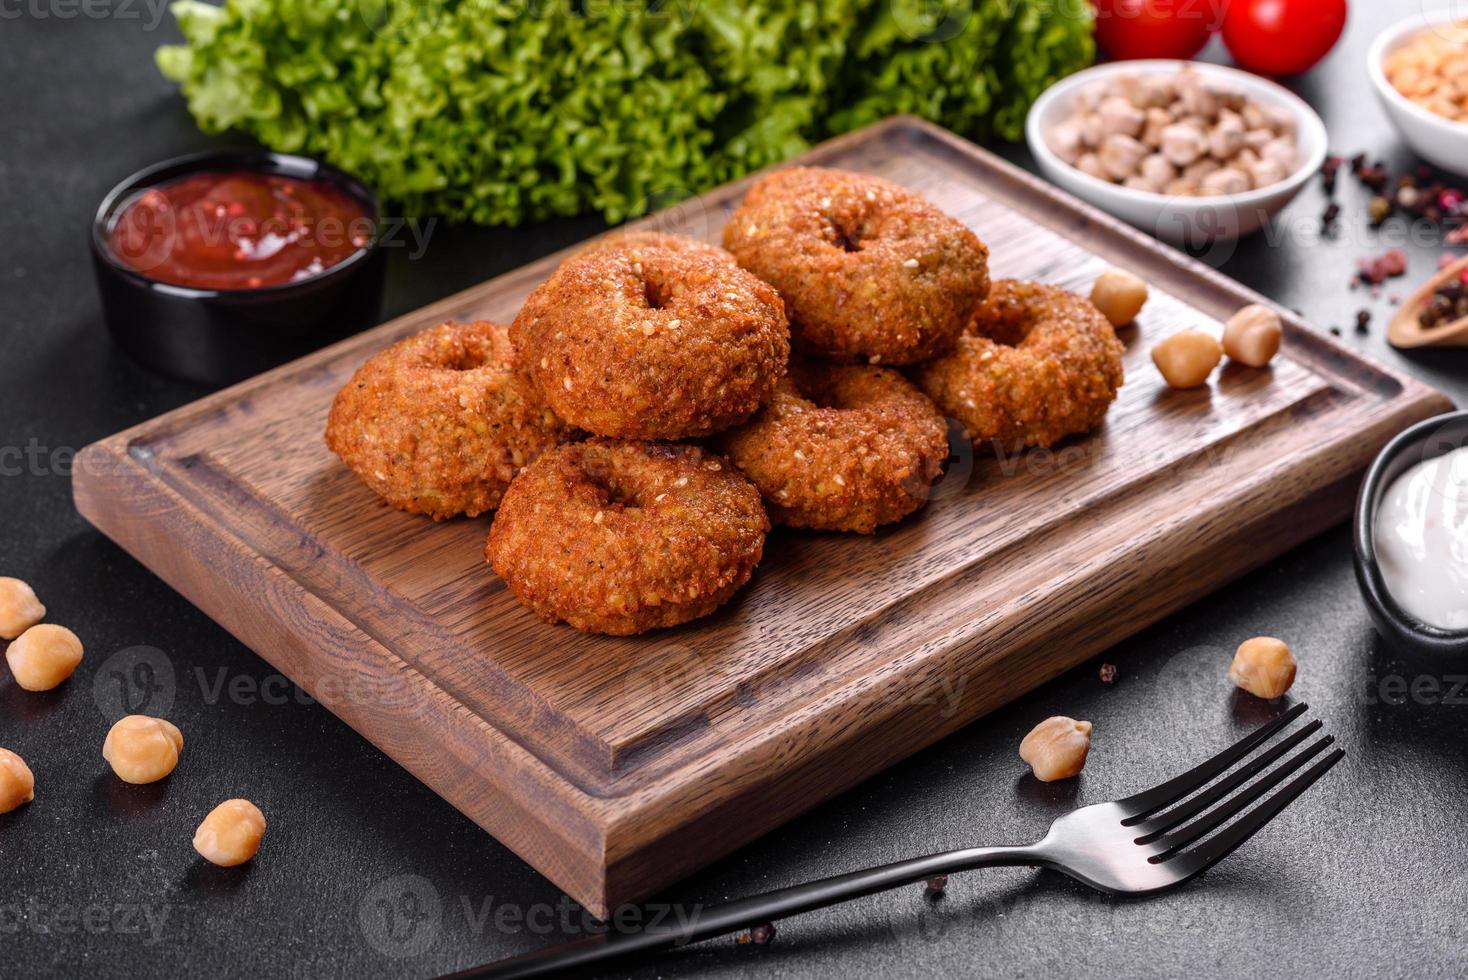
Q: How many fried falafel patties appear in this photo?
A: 7